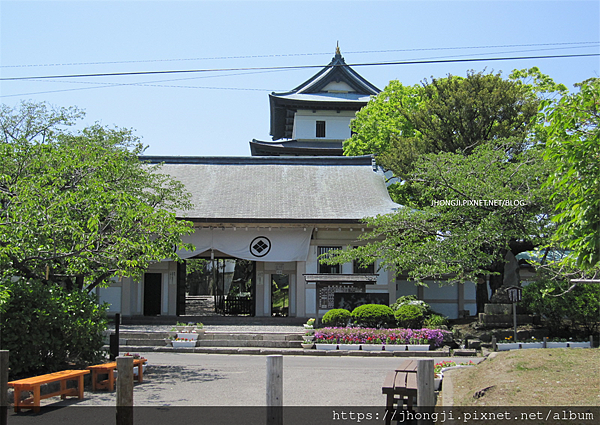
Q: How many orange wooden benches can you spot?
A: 2